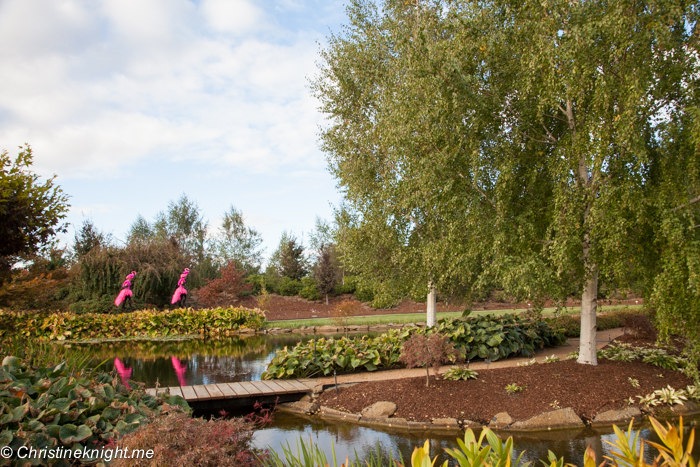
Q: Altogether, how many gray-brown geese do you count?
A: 0